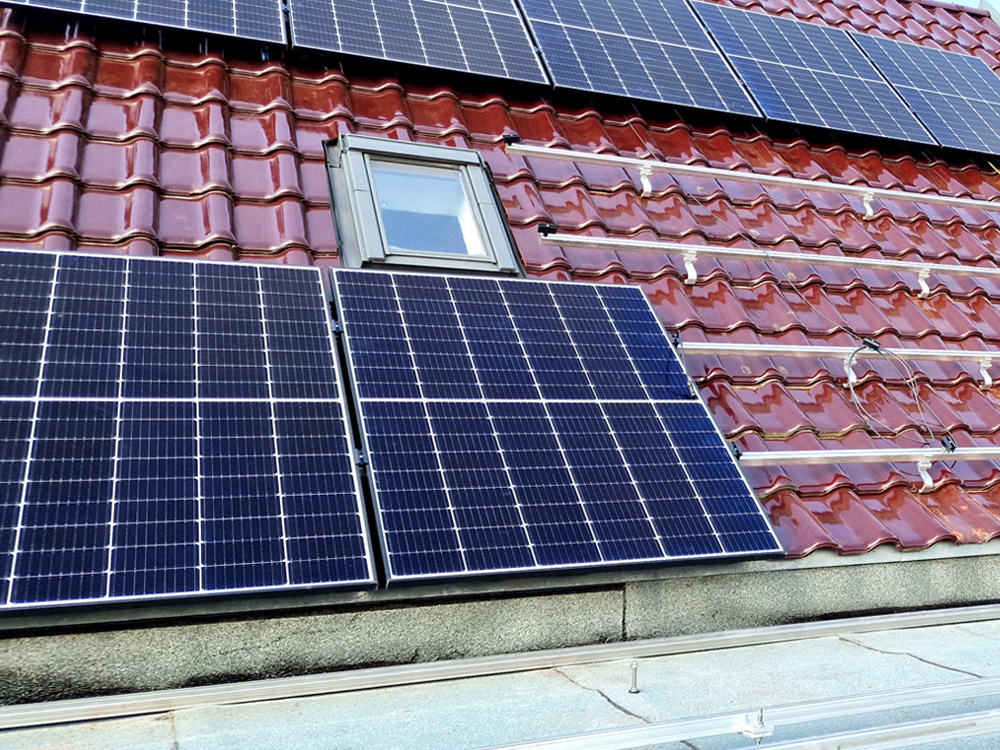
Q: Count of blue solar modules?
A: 7